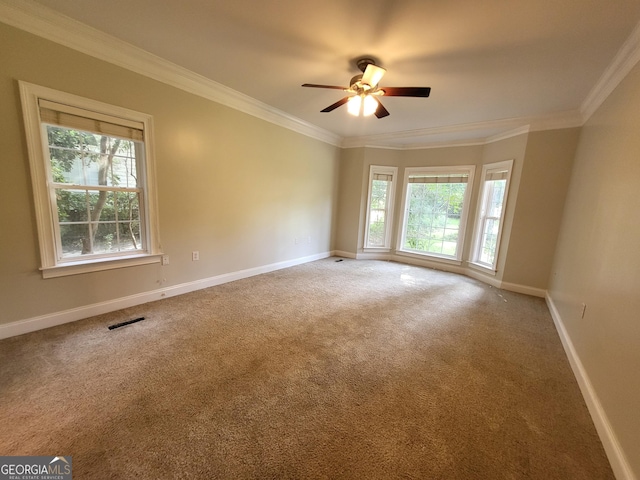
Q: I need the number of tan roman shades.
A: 4